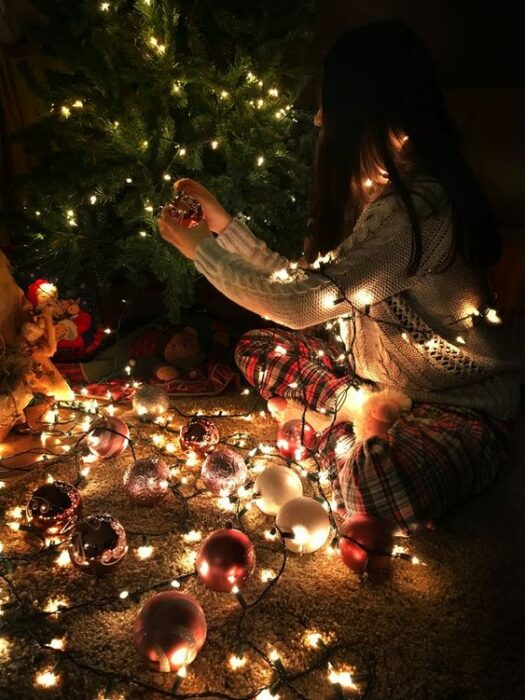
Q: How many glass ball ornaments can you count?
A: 14